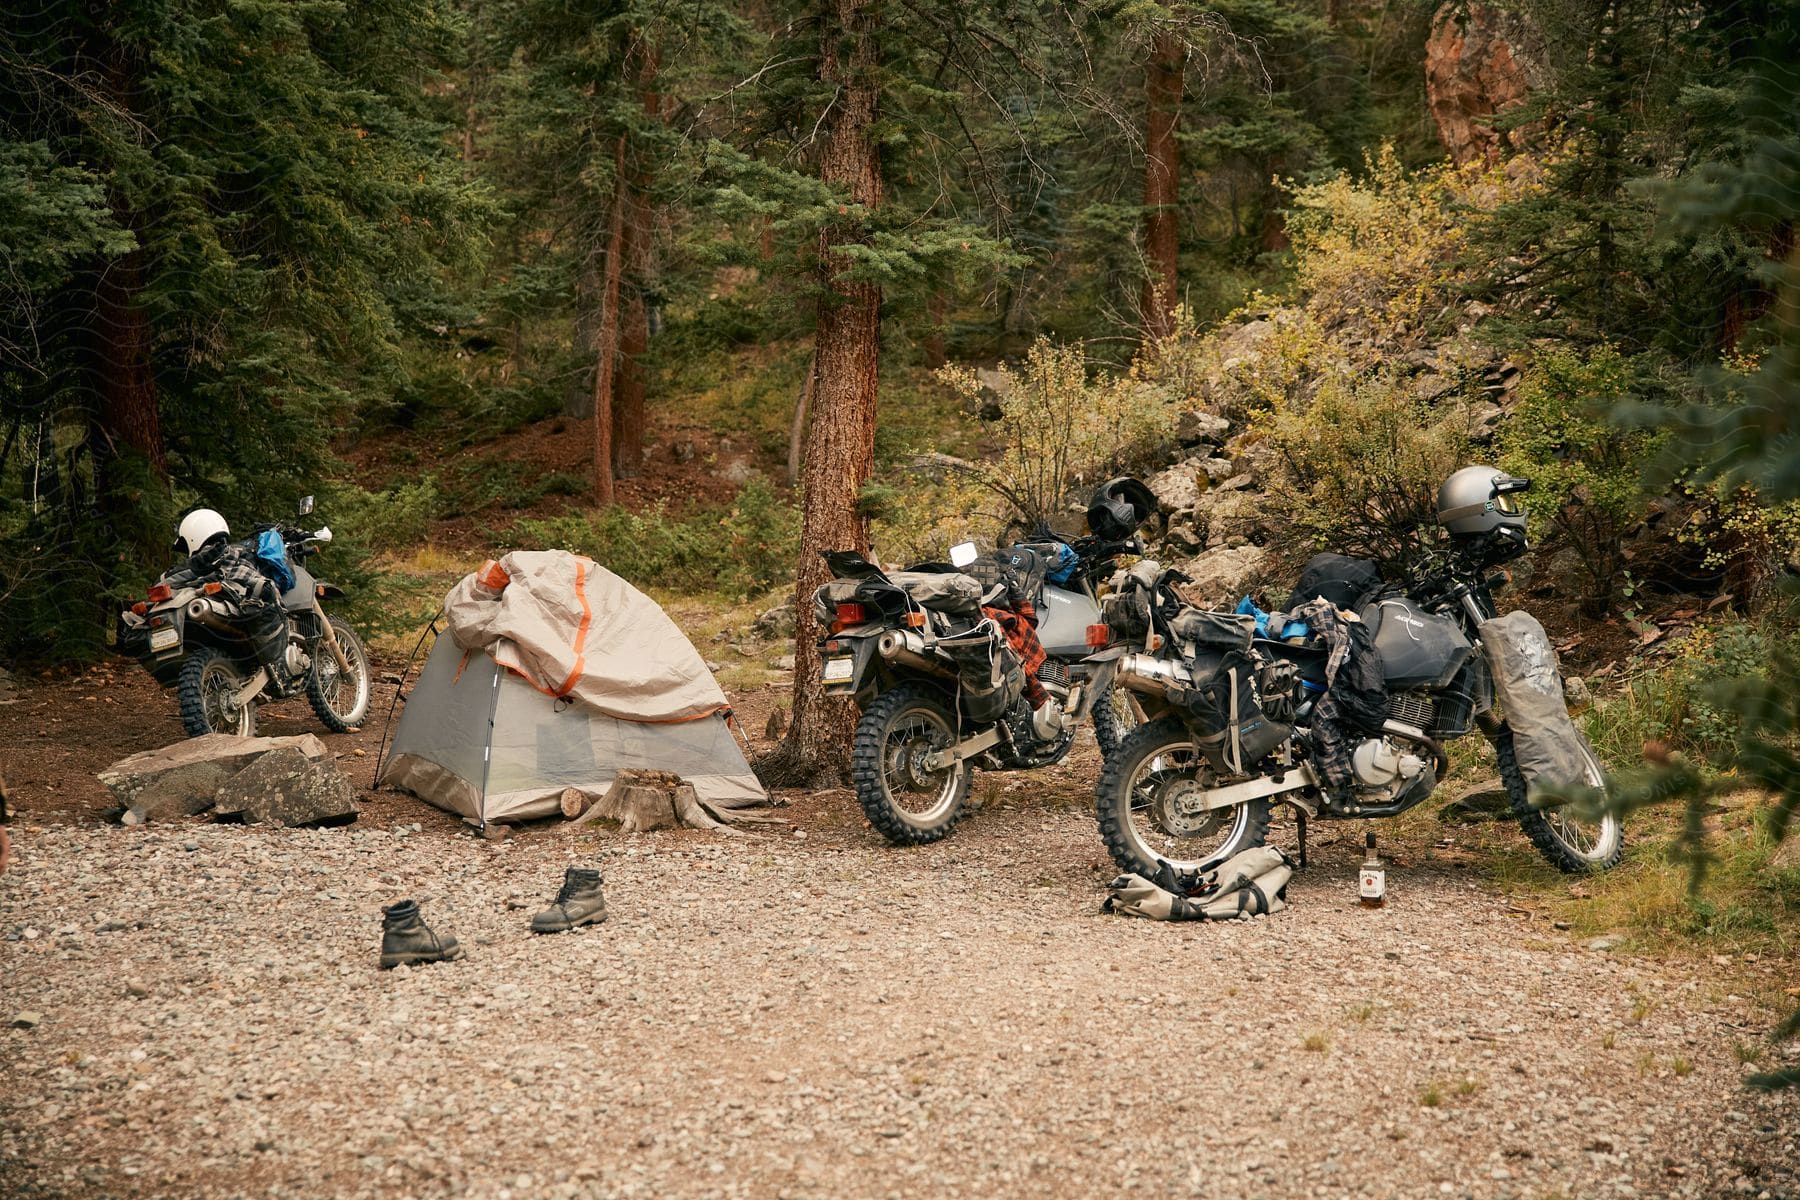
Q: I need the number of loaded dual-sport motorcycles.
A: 3